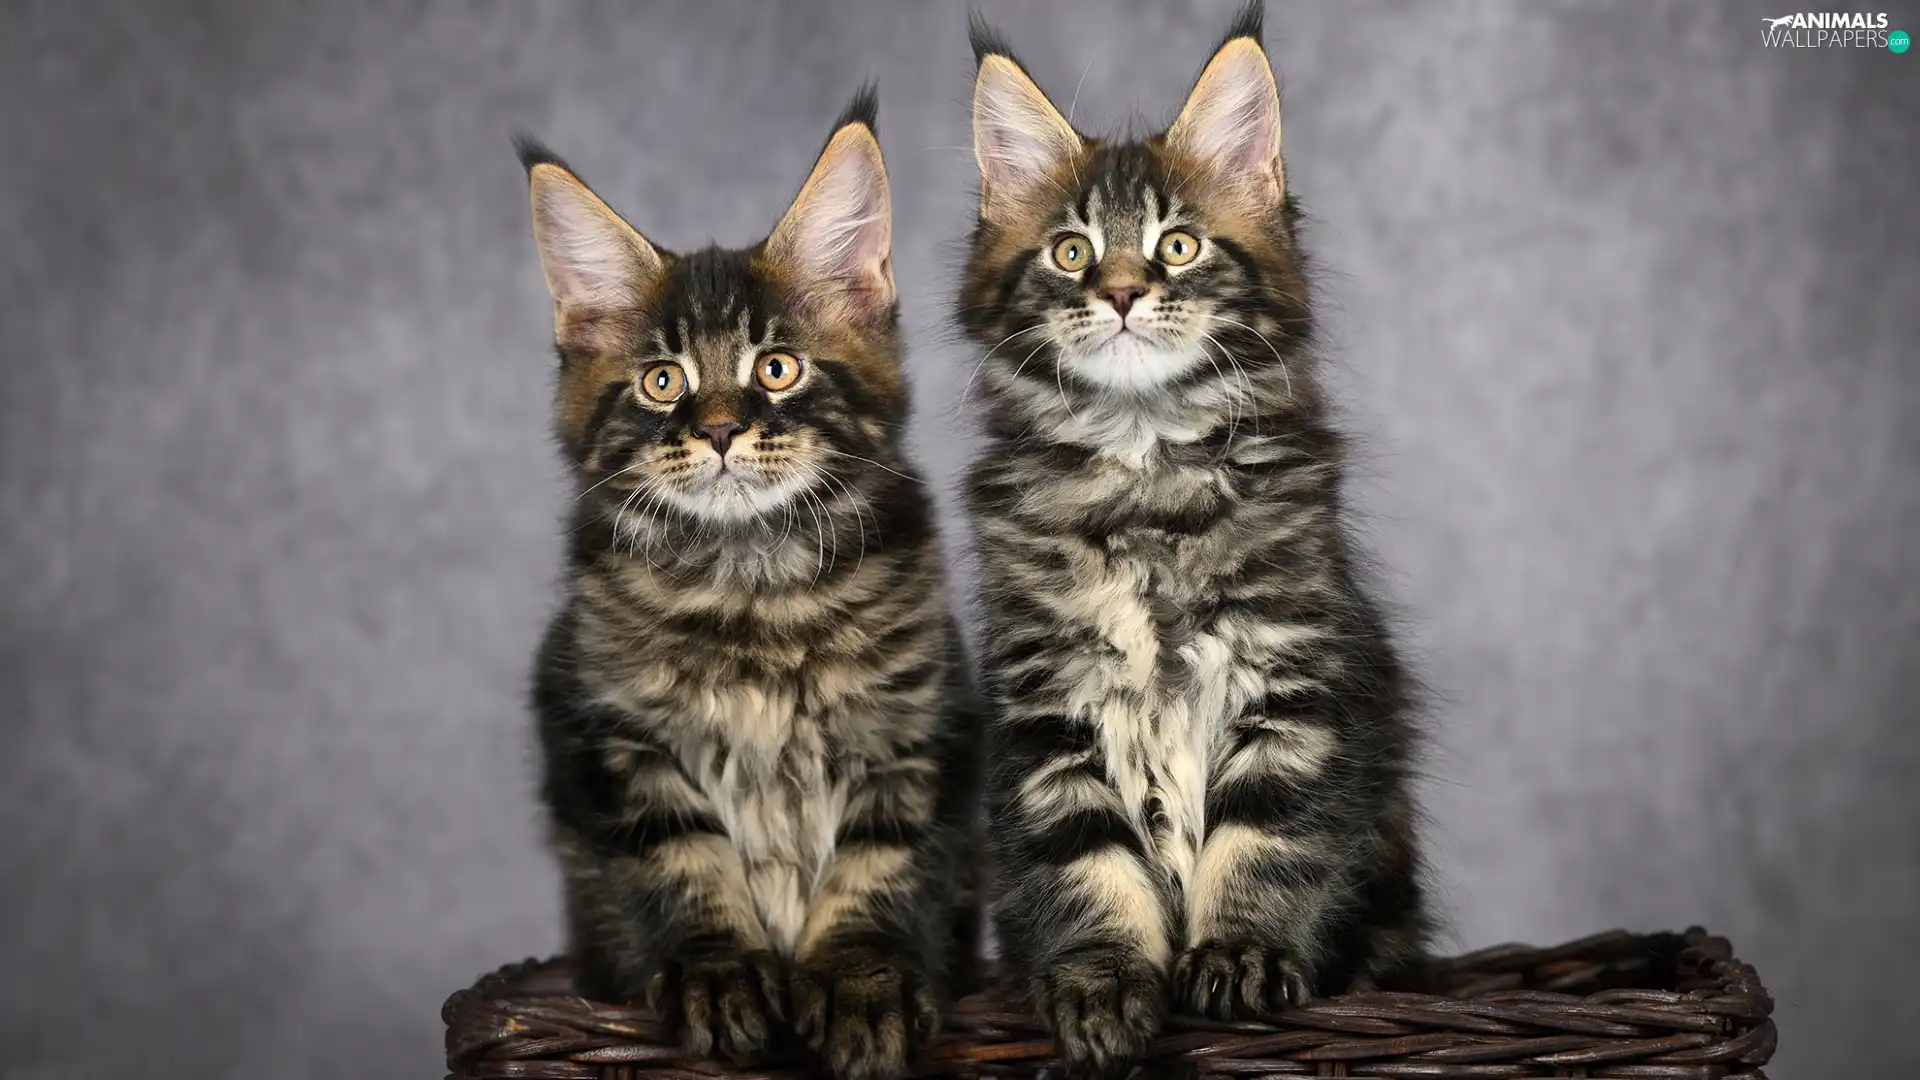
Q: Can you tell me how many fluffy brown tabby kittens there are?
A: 2